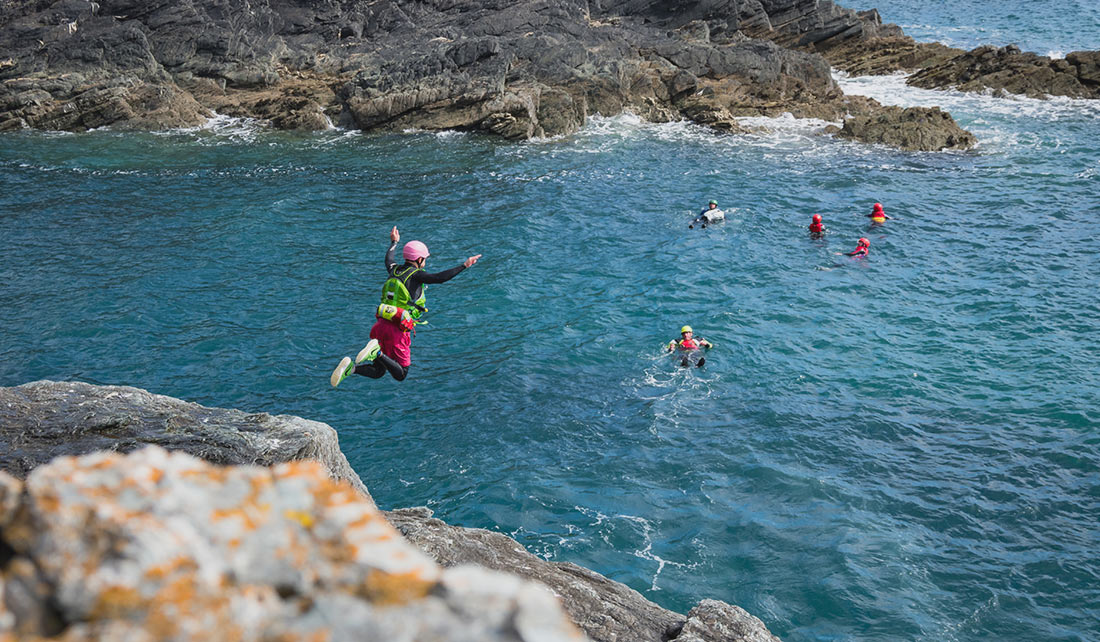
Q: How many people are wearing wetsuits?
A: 6